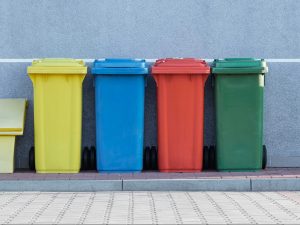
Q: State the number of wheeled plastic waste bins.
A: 4